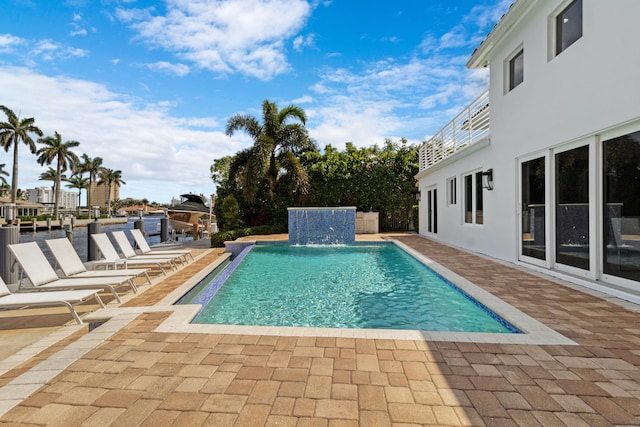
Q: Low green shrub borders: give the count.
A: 1